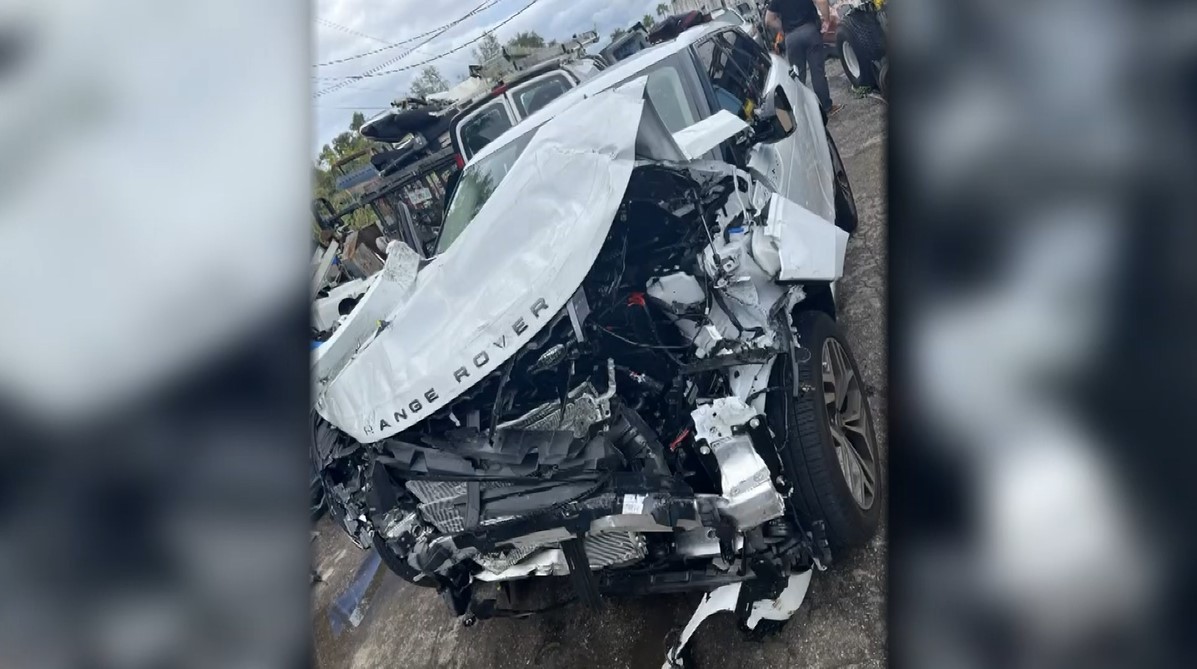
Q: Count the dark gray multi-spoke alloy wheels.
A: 1